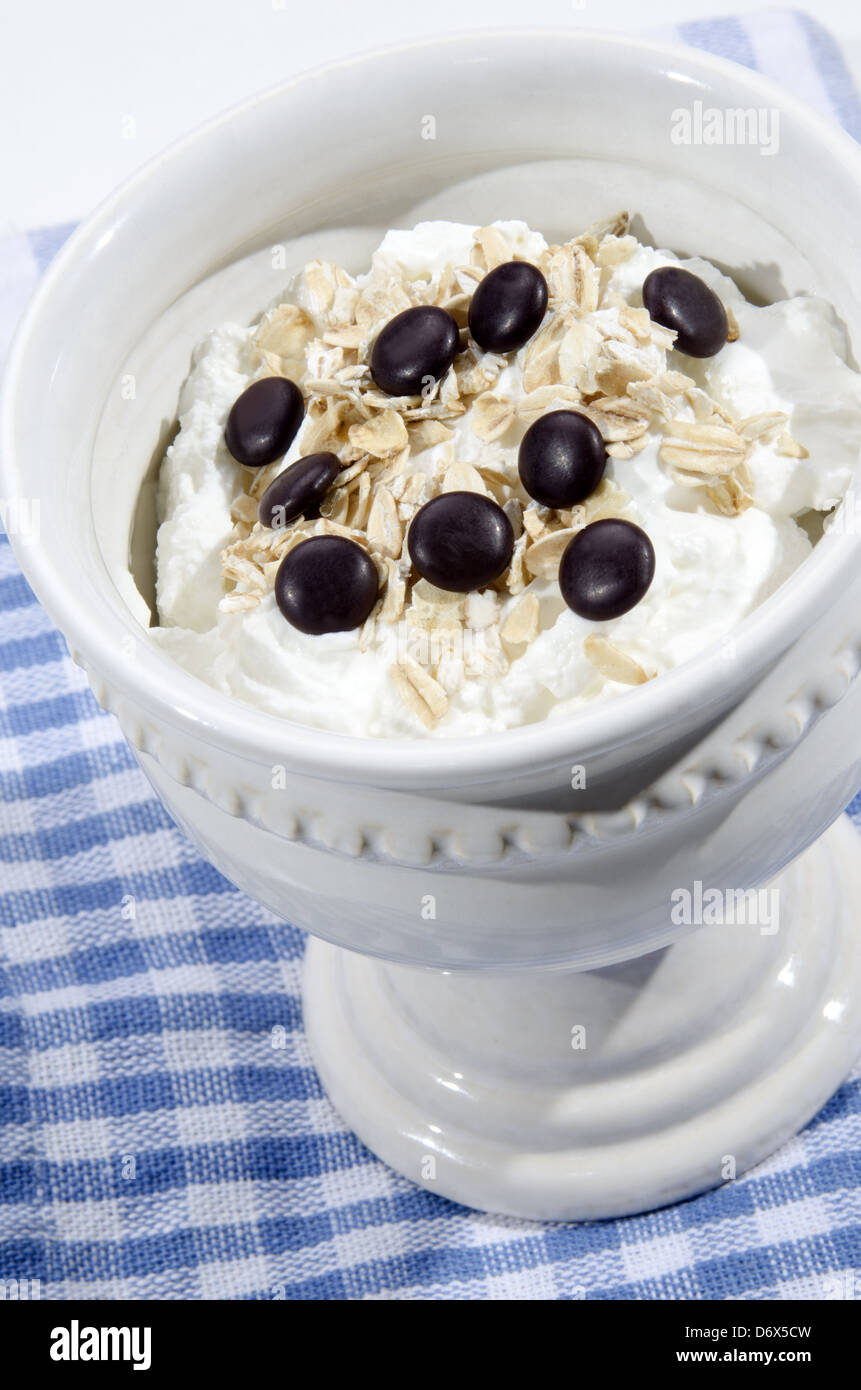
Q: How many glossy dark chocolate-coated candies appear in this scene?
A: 9